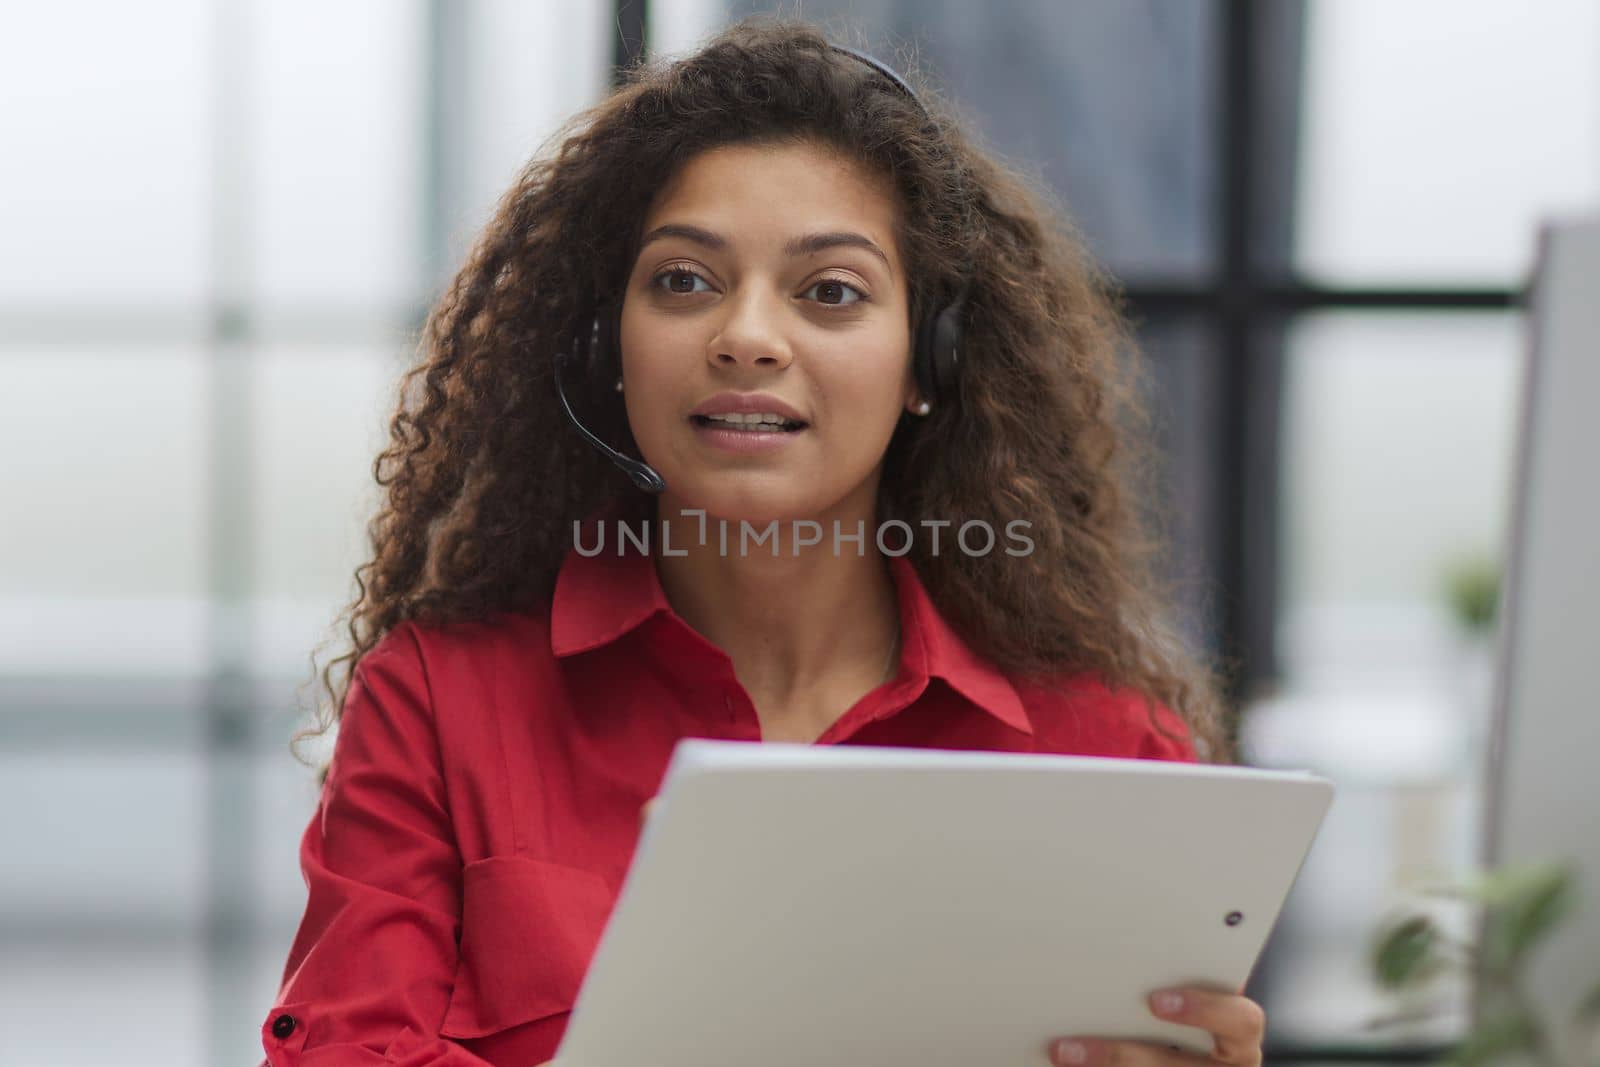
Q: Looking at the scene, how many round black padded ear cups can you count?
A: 2